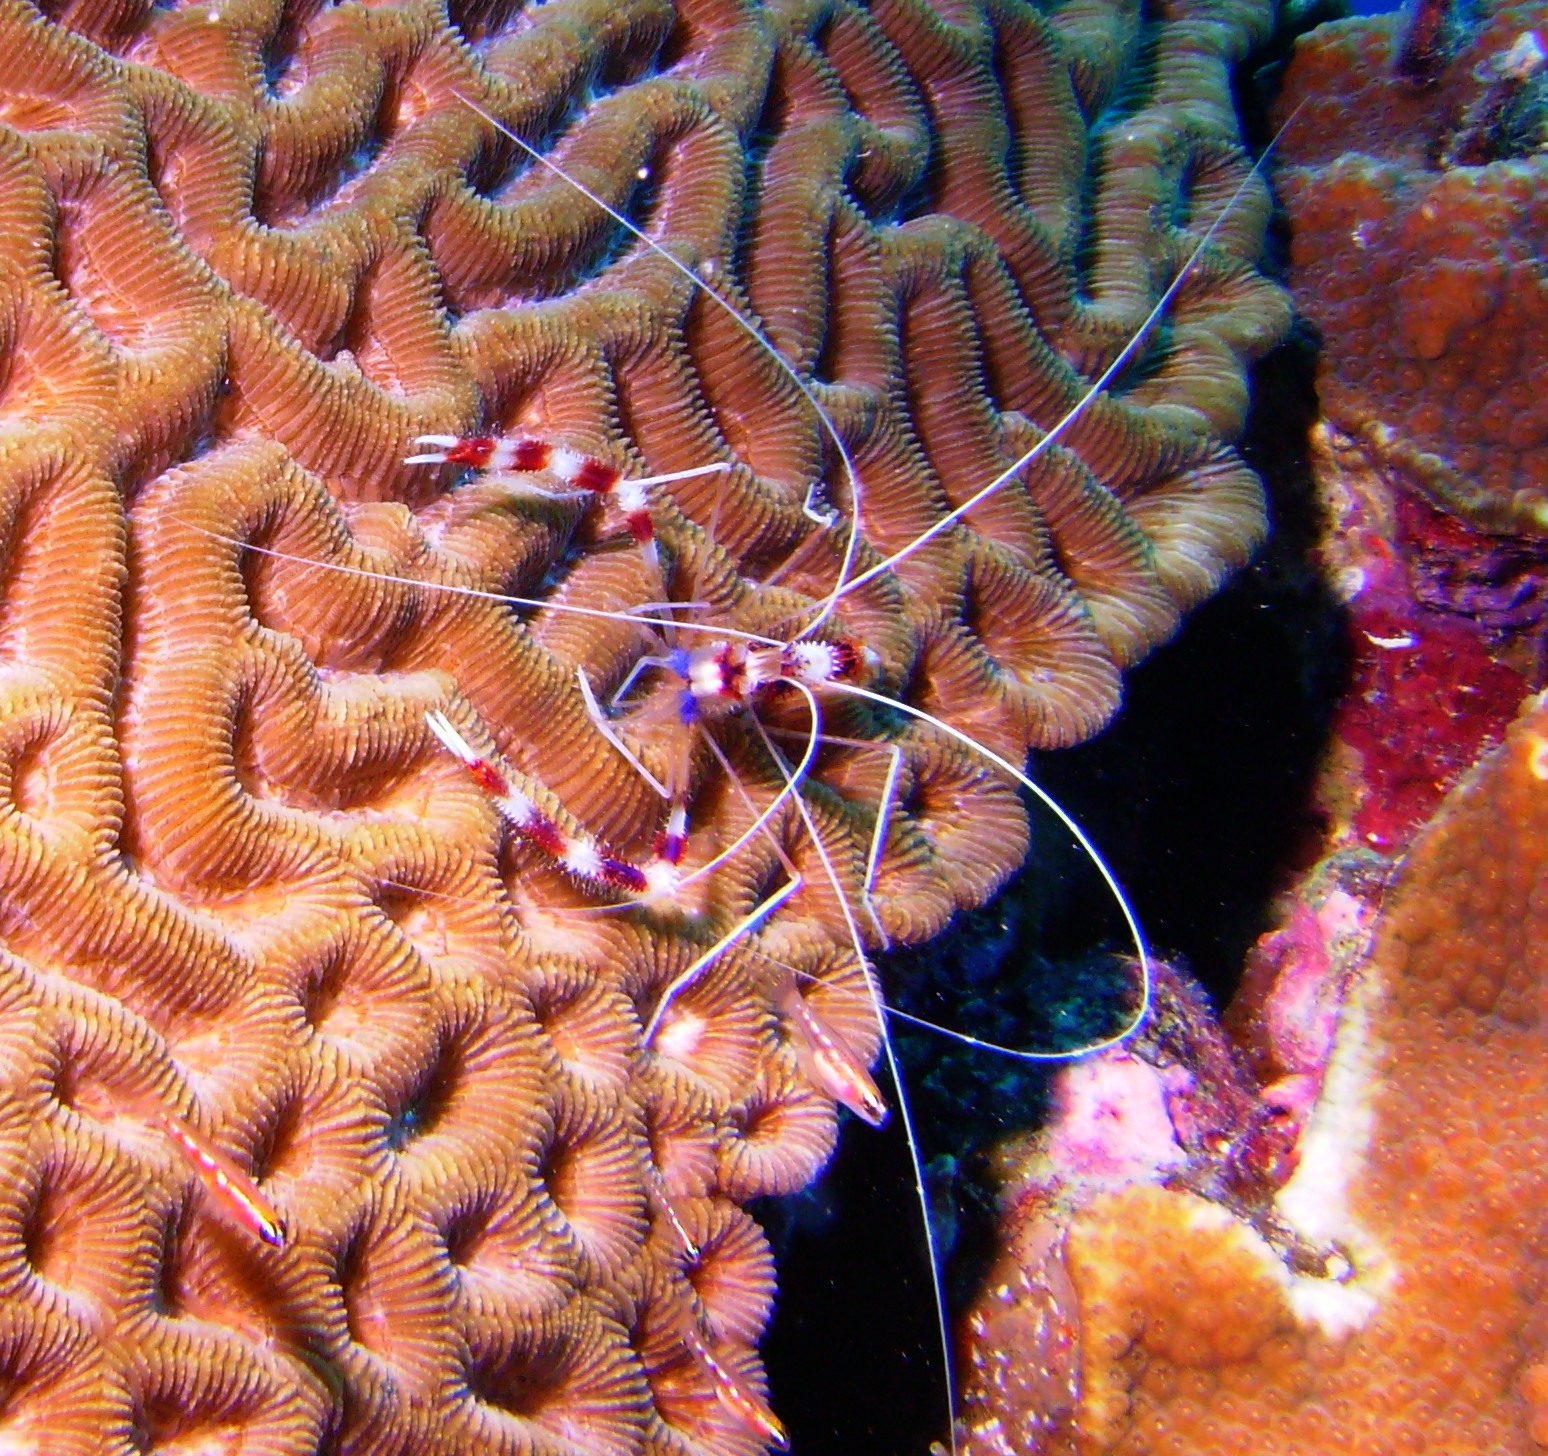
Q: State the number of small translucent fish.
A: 4